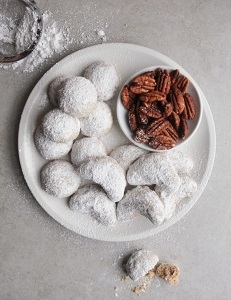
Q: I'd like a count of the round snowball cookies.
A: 8